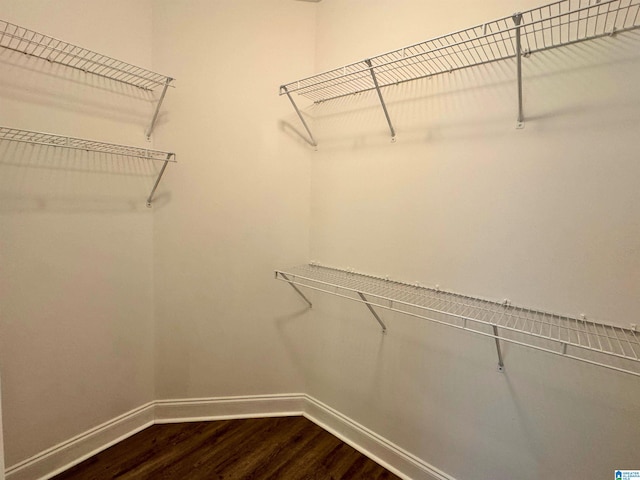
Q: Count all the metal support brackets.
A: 8